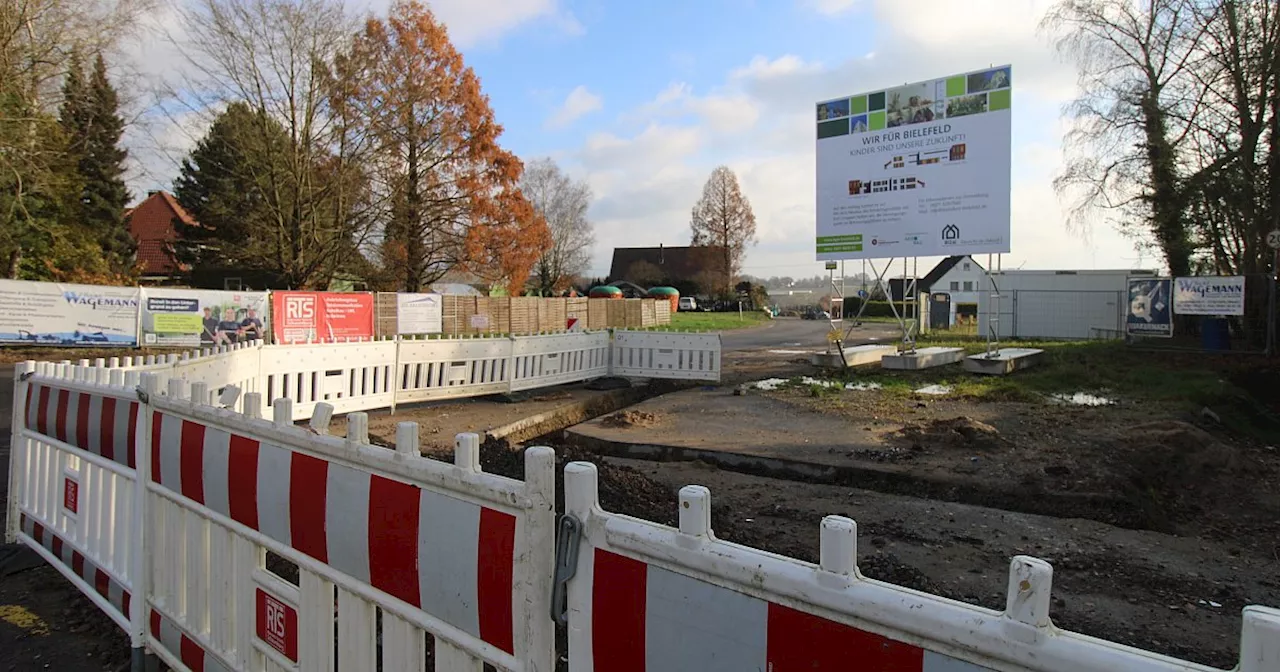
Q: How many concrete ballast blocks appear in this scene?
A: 3